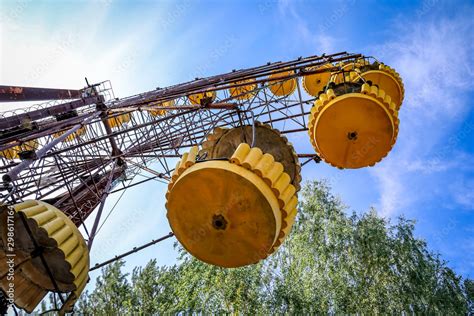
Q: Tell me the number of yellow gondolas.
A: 13